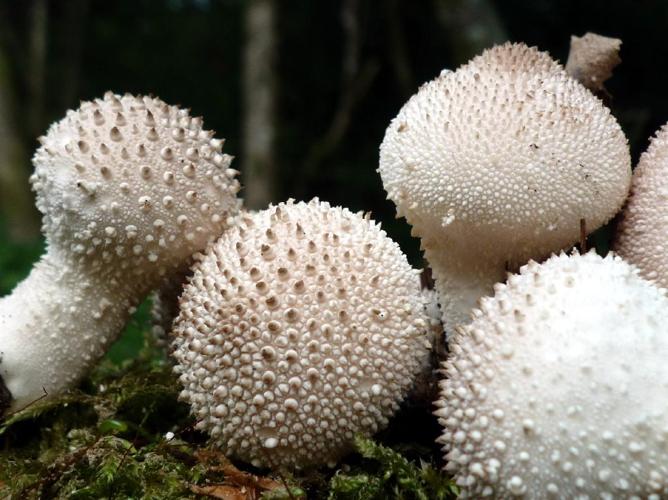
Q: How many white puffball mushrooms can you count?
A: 5